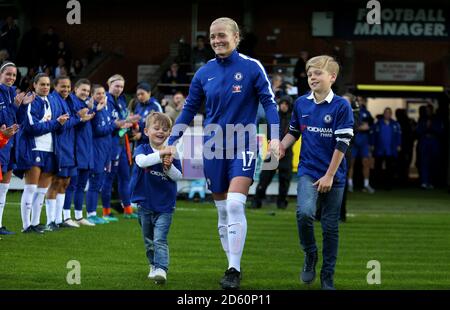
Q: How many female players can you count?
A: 8